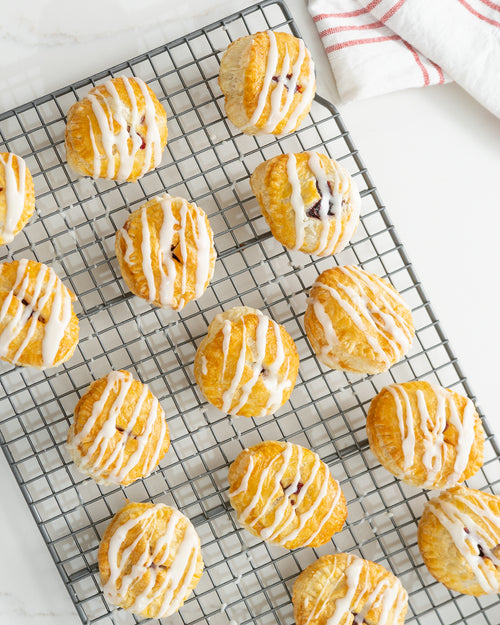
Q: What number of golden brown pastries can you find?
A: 14